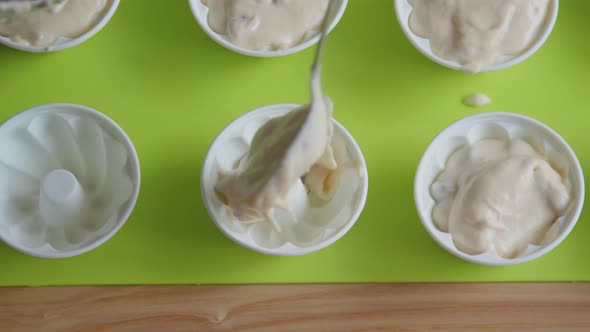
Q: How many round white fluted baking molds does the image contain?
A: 6